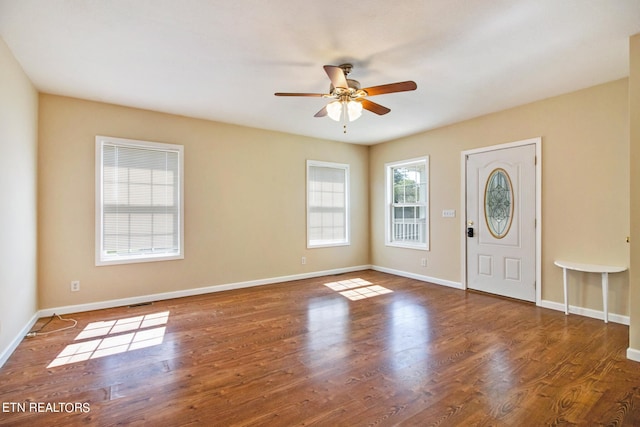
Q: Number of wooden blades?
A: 5